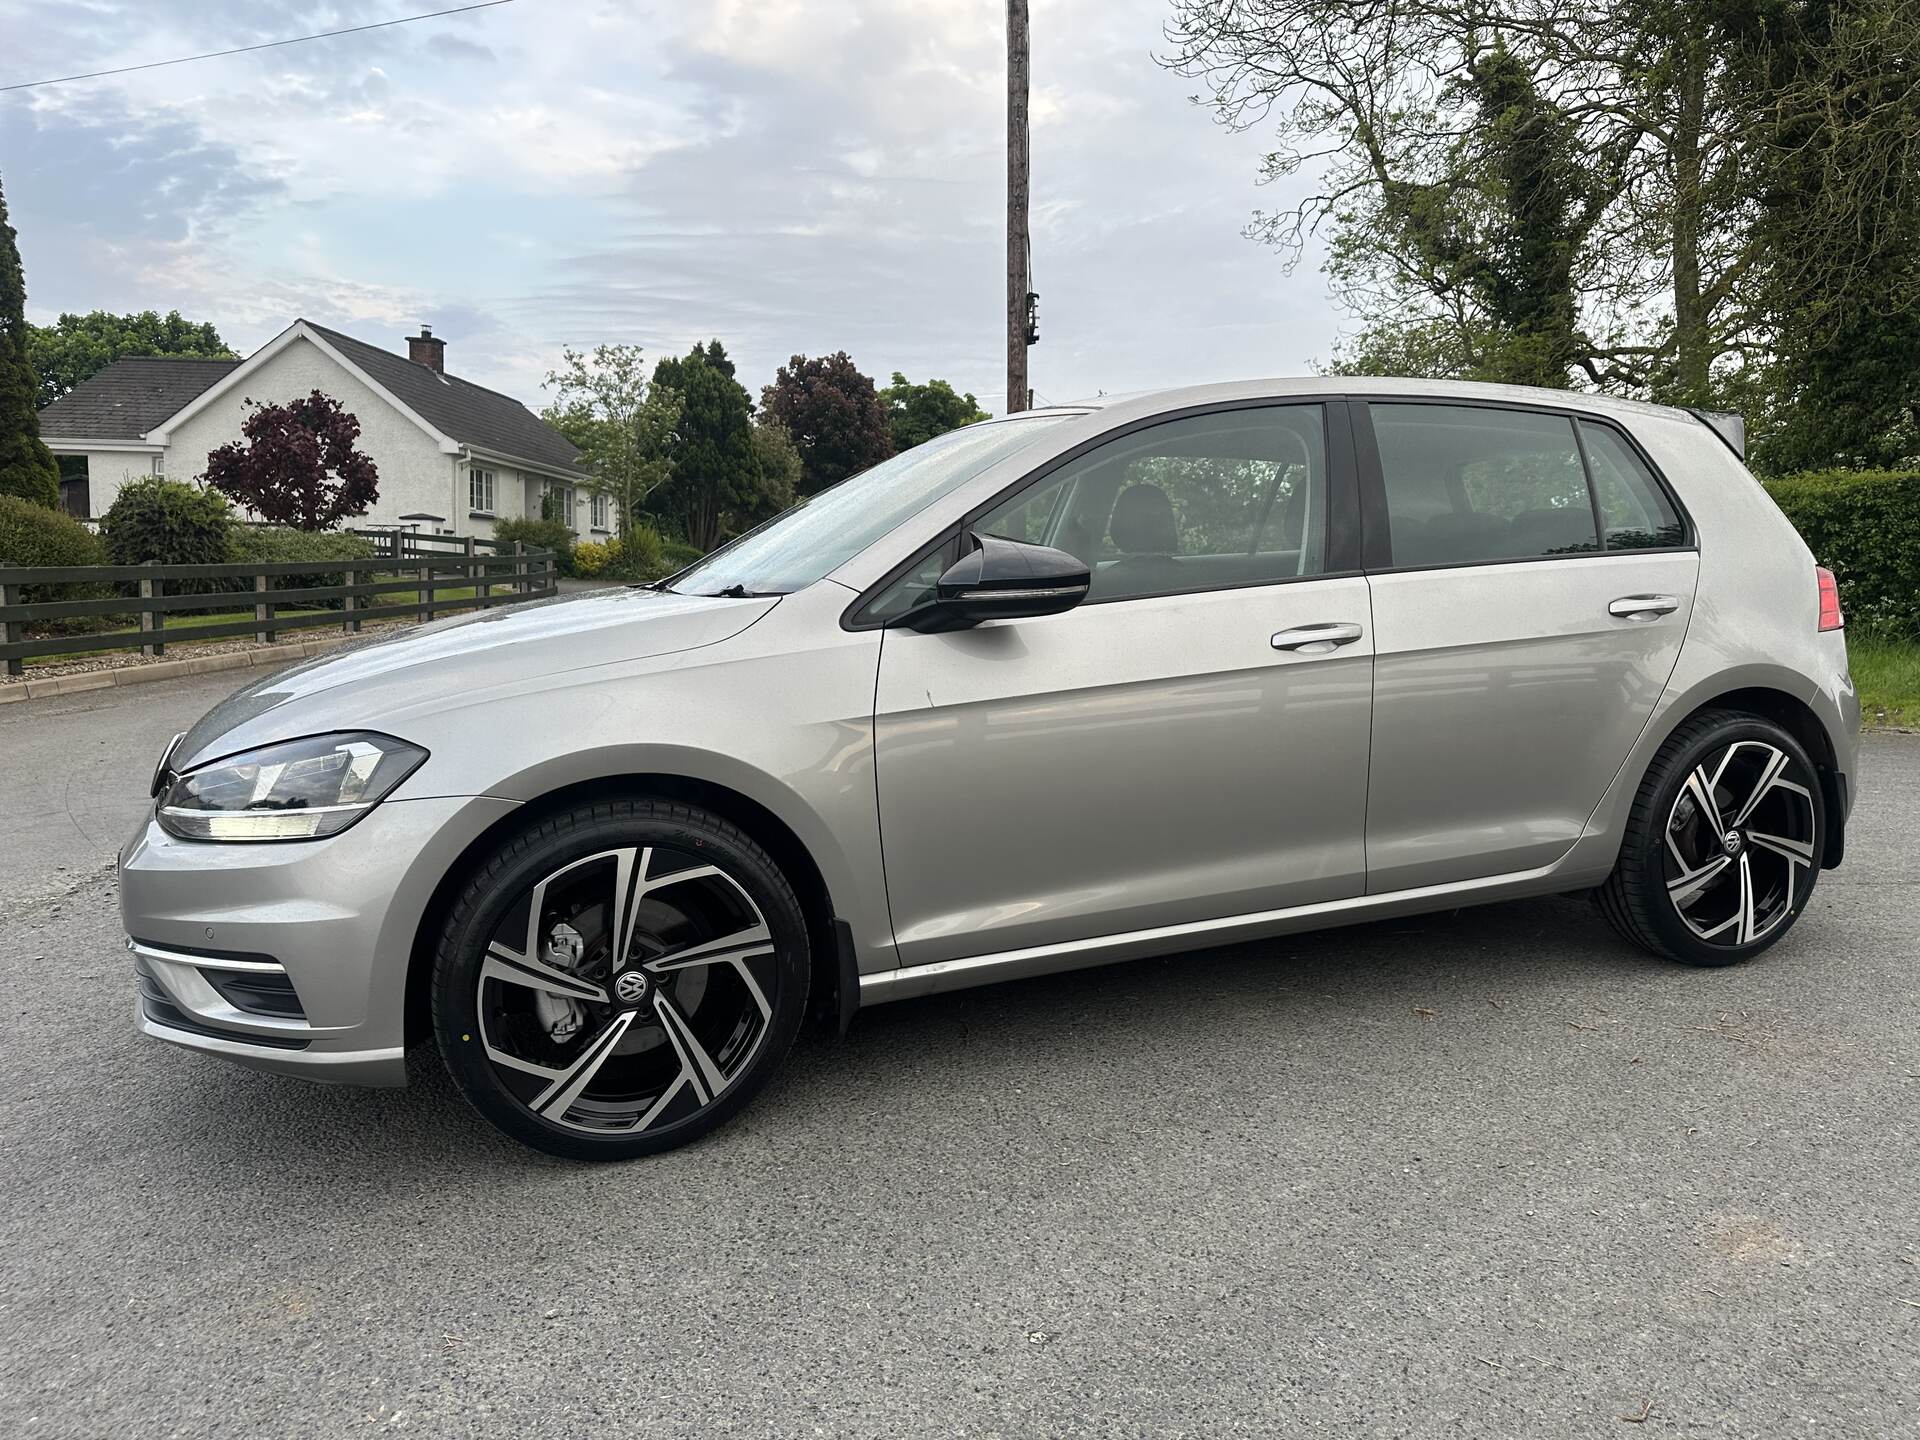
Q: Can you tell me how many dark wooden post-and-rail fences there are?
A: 1